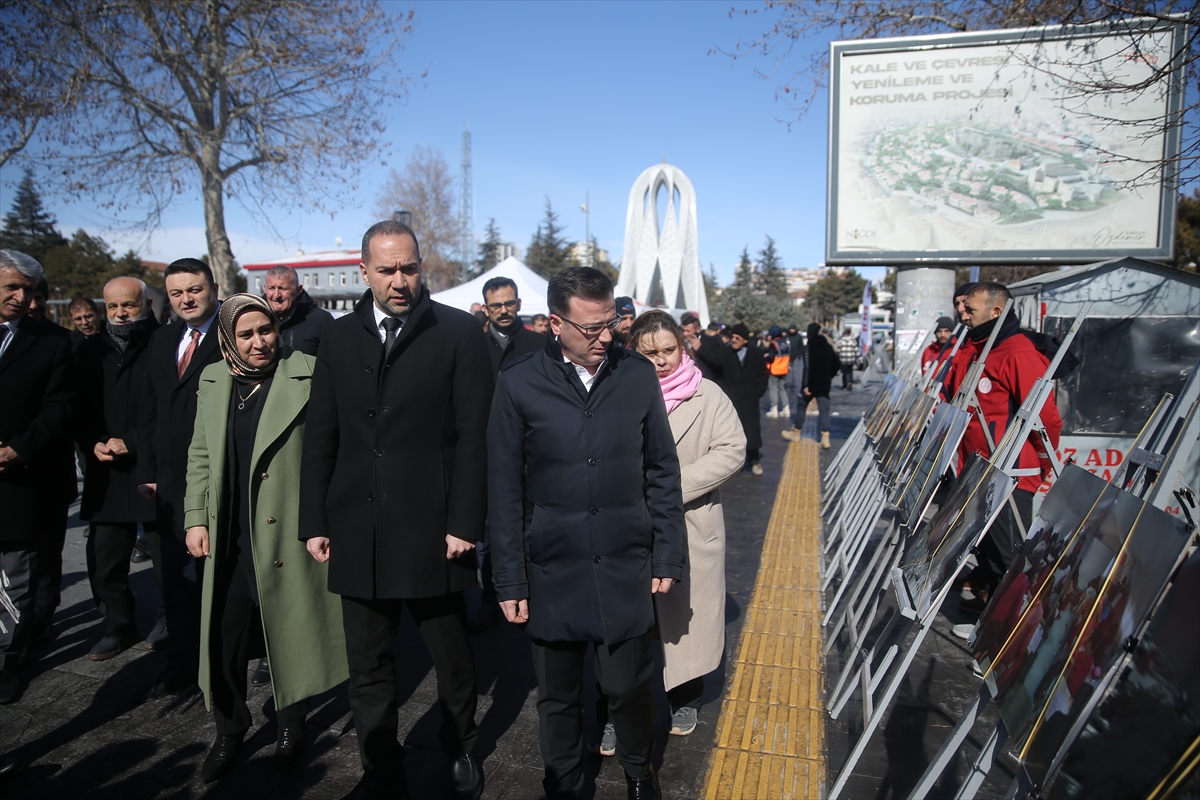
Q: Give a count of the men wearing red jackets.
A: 3